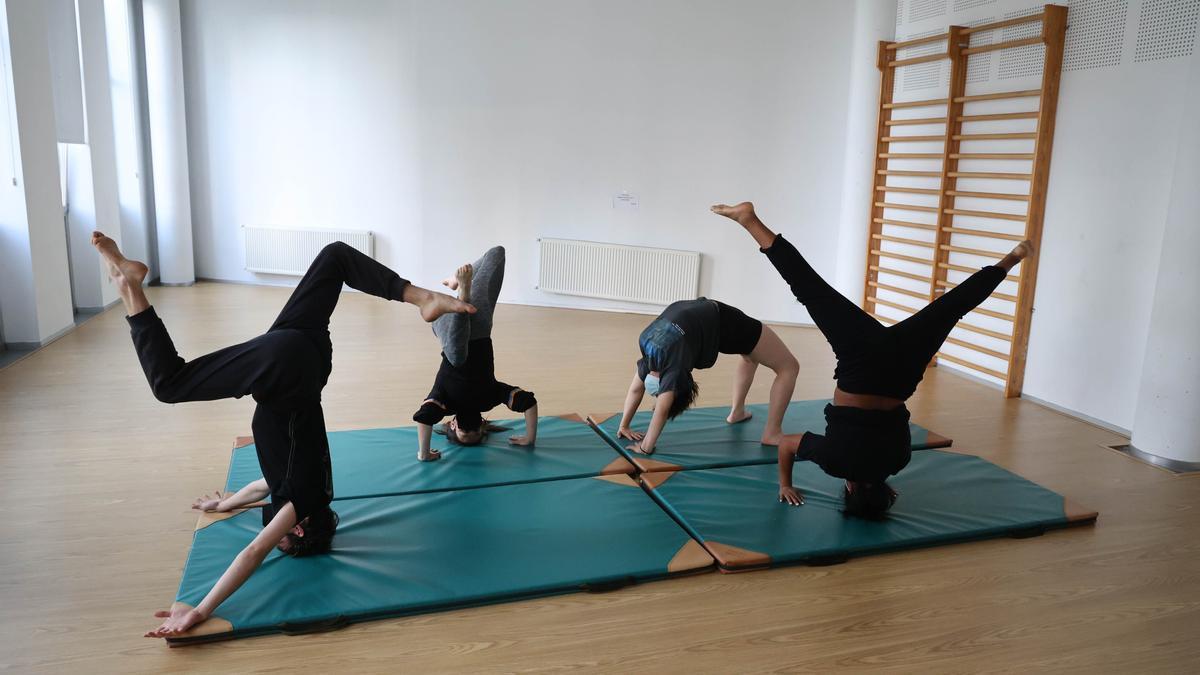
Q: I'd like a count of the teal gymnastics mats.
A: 4